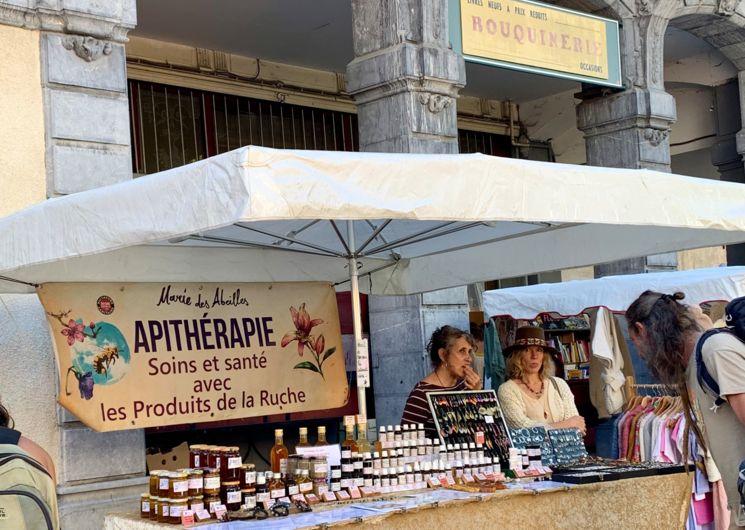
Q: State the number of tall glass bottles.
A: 5